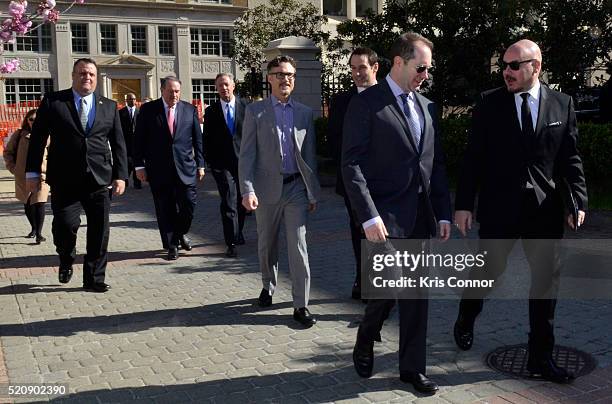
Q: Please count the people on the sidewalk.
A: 9